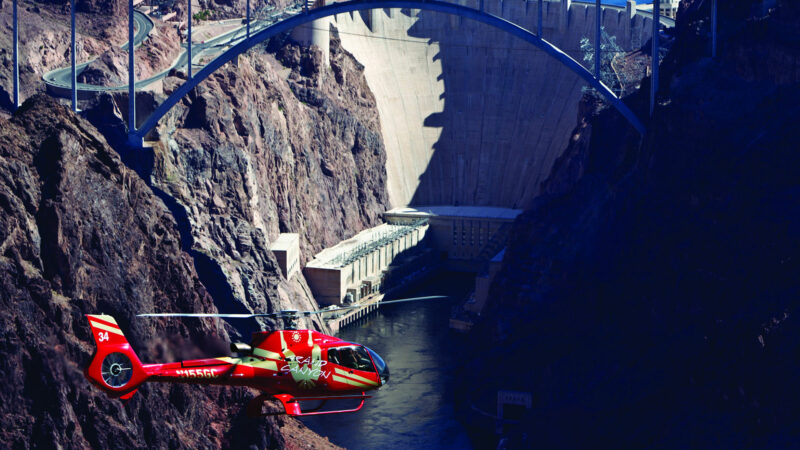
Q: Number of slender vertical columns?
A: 11